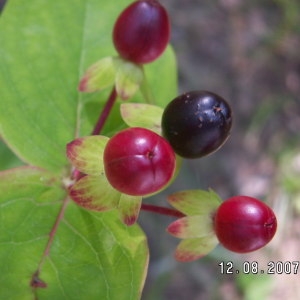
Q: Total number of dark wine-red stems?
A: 2